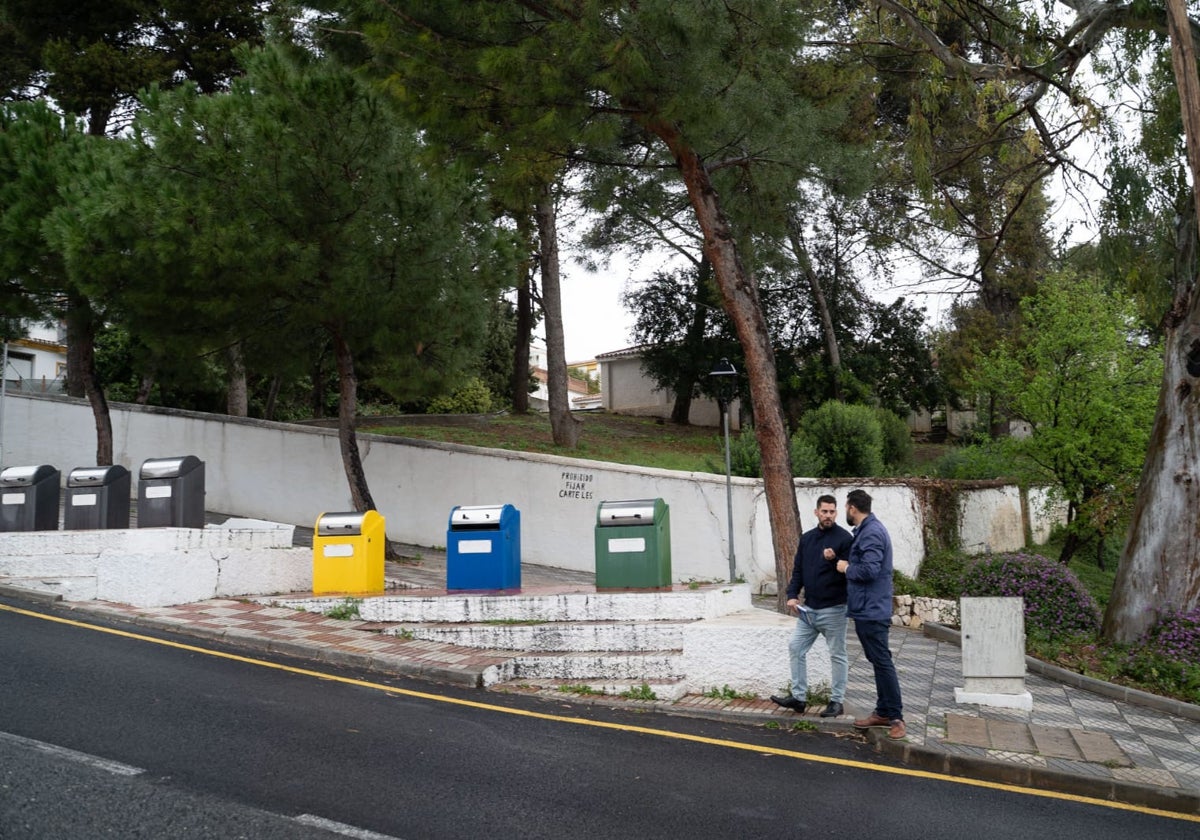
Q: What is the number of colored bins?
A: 3